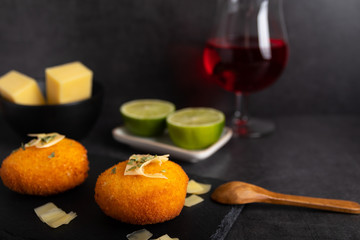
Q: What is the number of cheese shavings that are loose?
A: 5